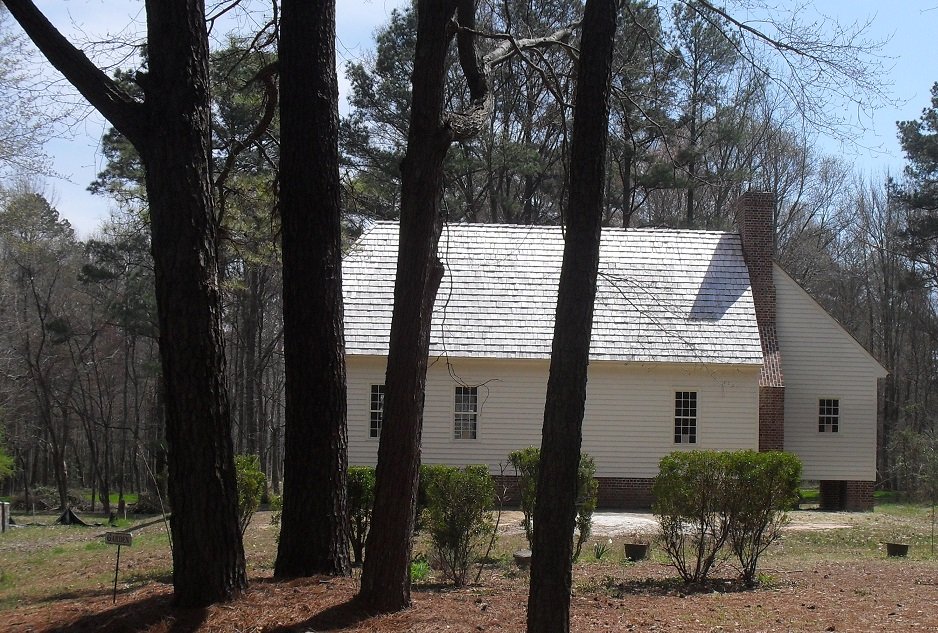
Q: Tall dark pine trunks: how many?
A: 4